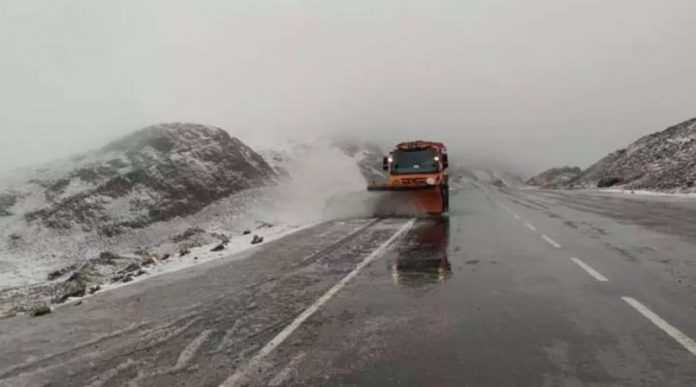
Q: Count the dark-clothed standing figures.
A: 0